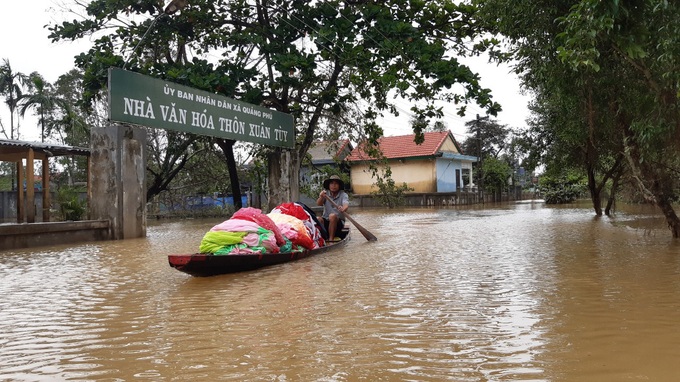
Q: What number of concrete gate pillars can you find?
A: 2